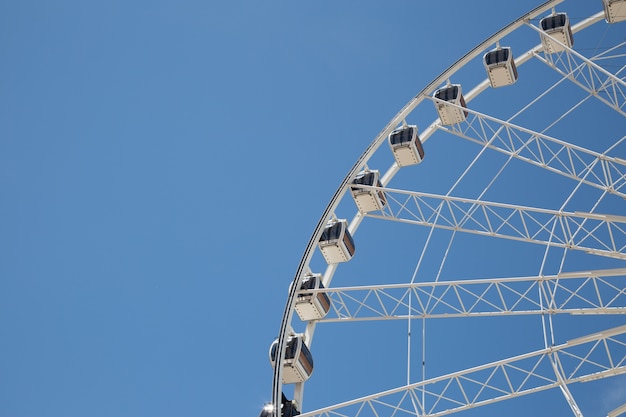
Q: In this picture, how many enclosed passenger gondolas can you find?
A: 10